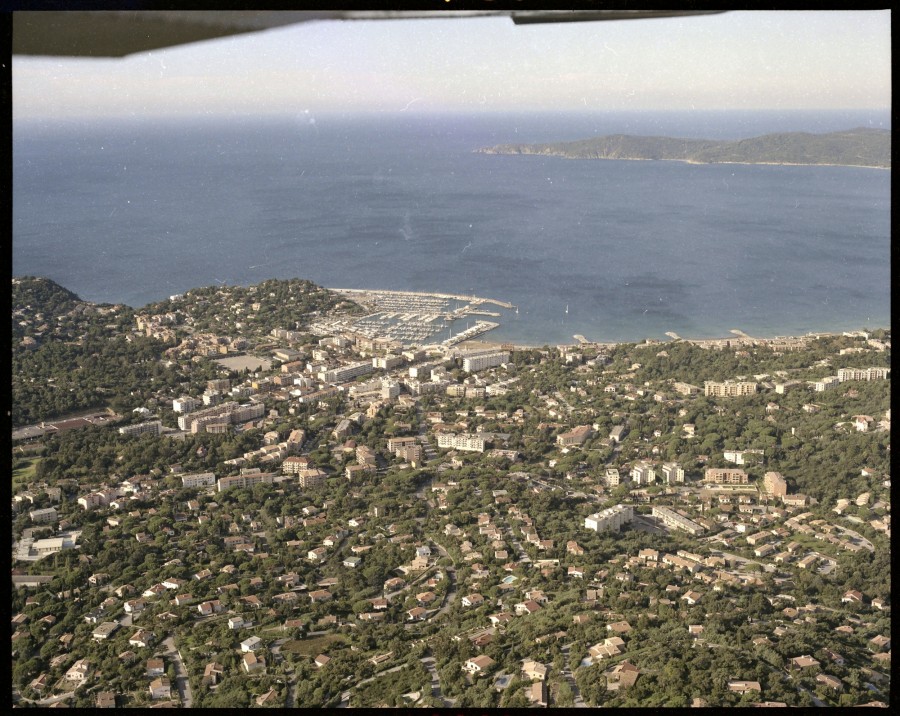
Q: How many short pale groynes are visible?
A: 3